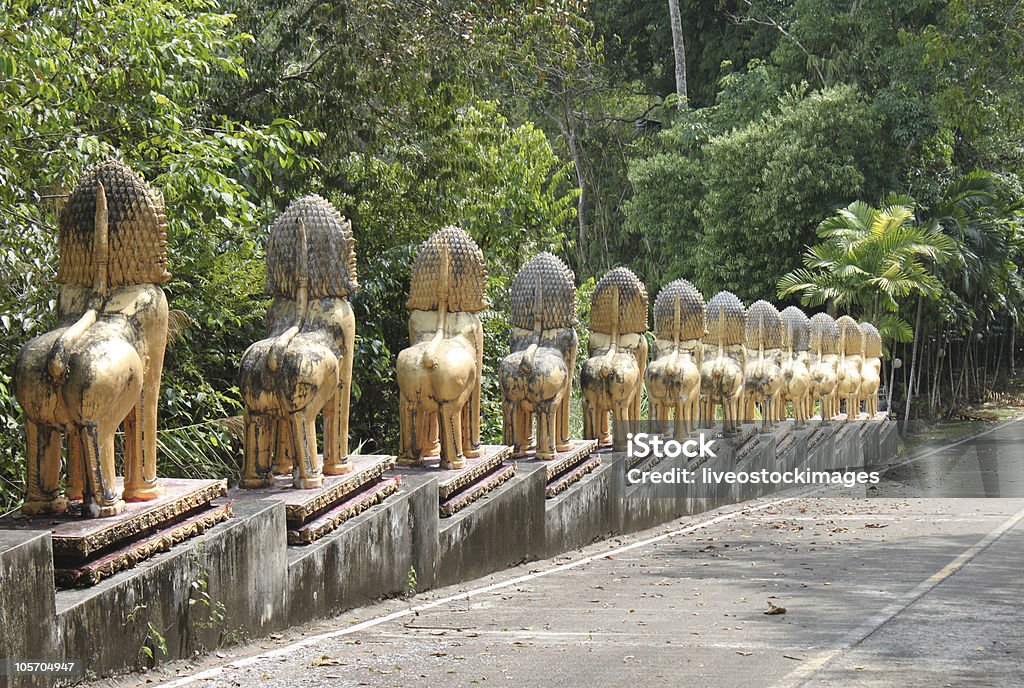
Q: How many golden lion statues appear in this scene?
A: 12